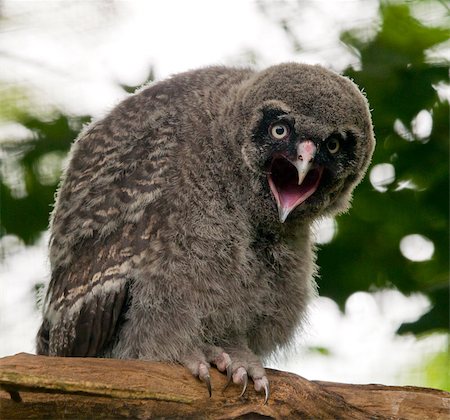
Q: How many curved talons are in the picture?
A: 4